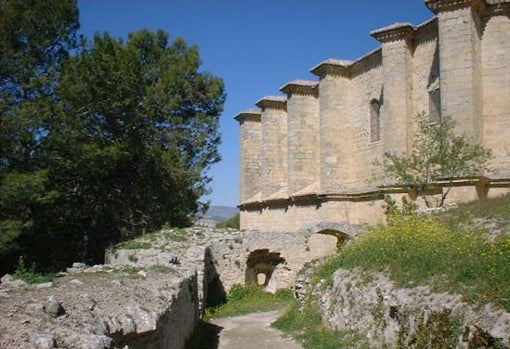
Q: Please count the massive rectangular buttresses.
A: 6